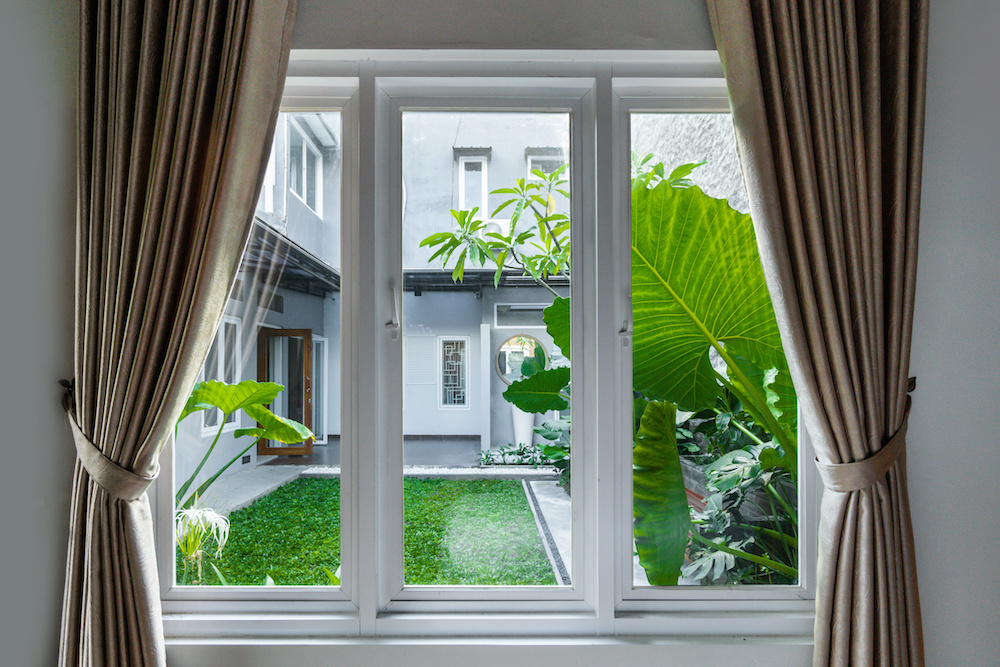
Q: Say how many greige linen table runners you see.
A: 0